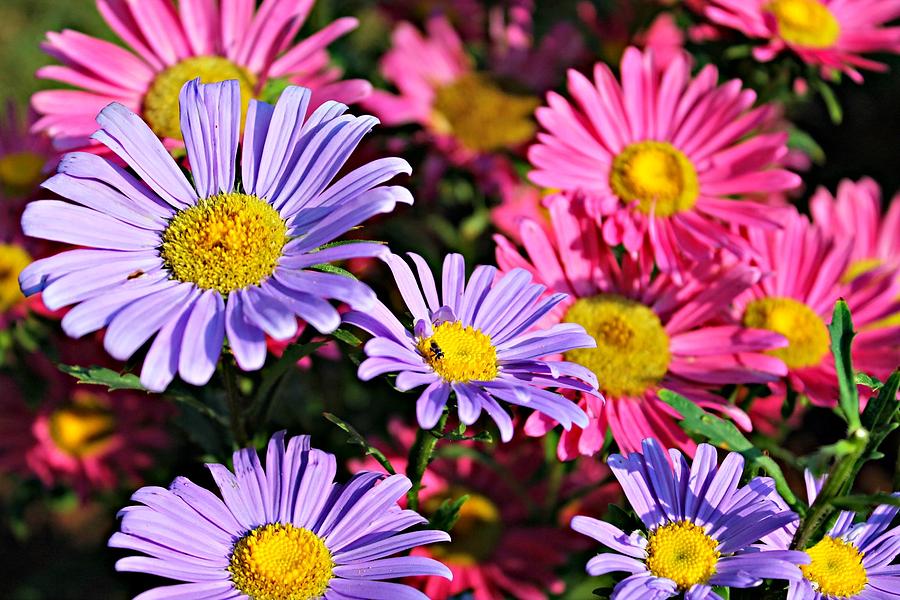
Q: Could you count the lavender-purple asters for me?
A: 5